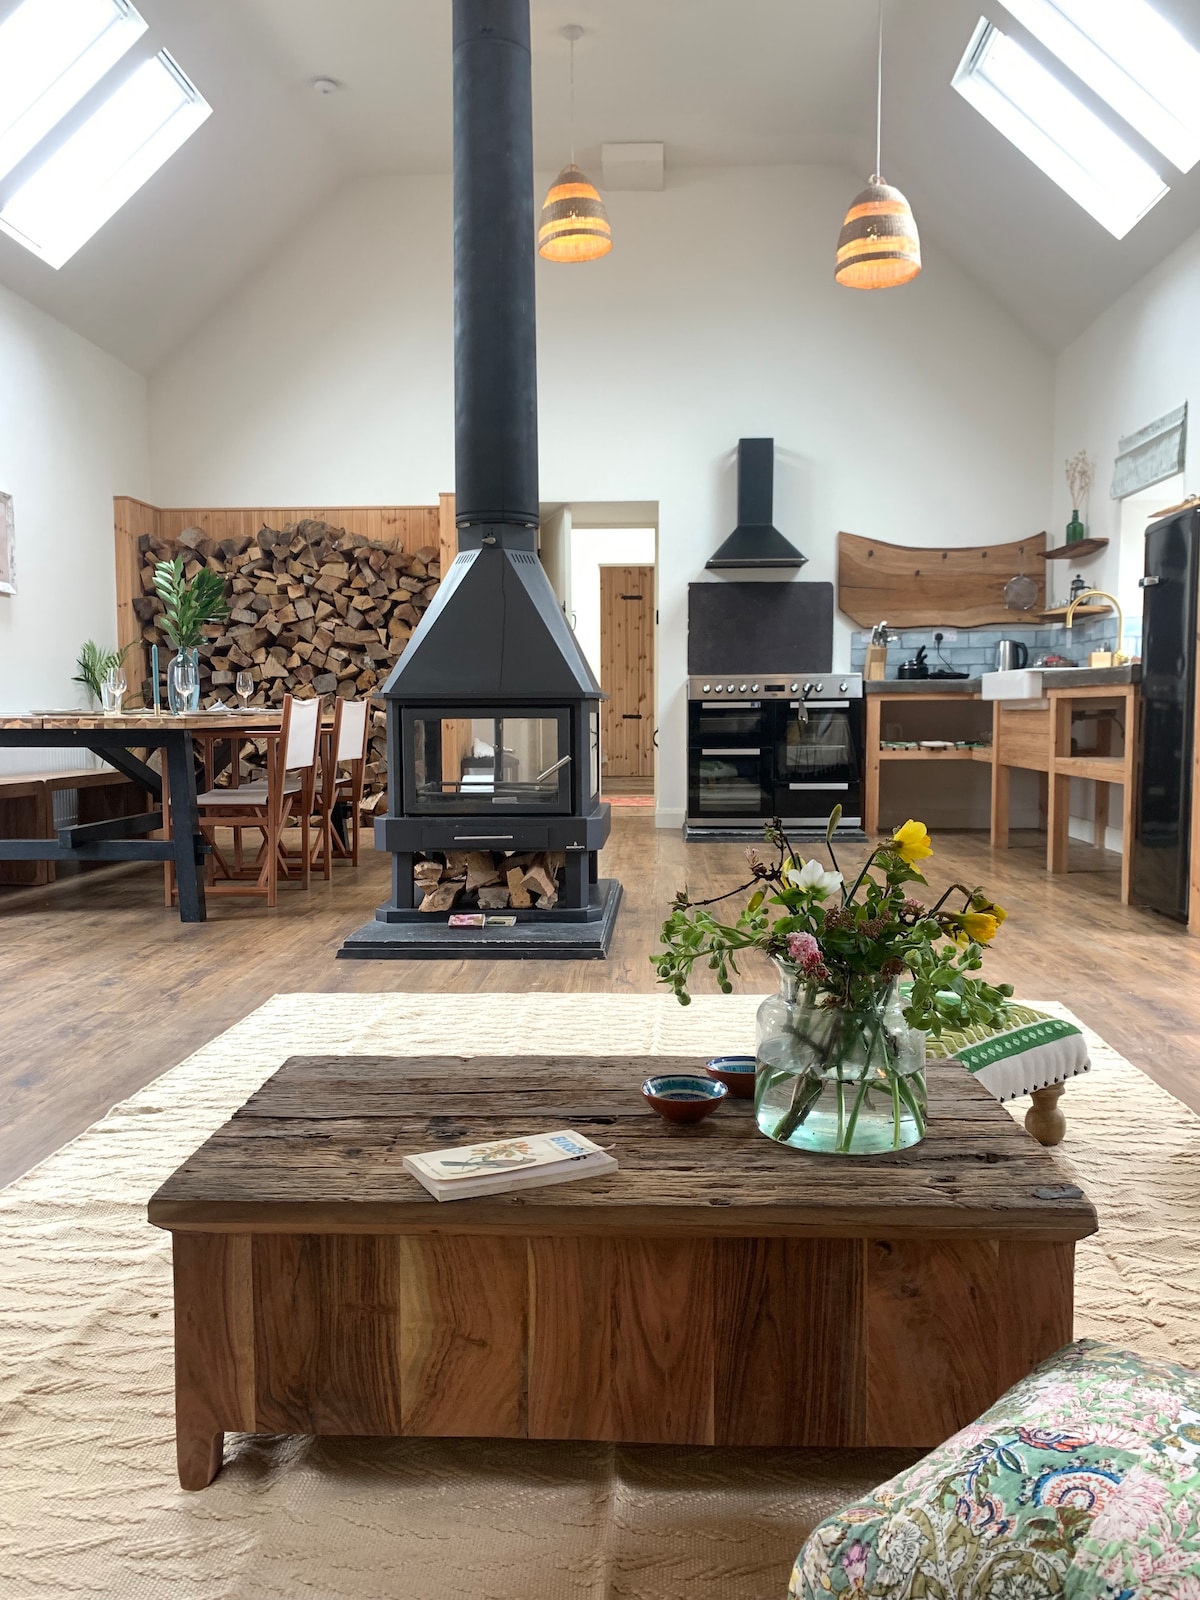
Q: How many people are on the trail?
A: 0